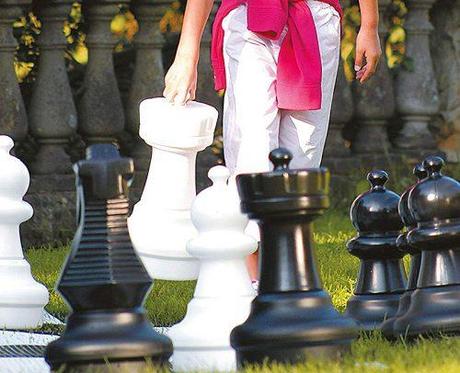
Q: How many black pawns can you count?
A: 3